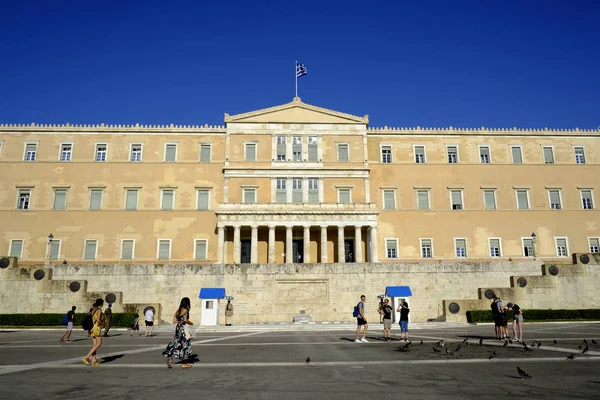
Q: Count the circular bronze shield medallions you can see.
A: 10